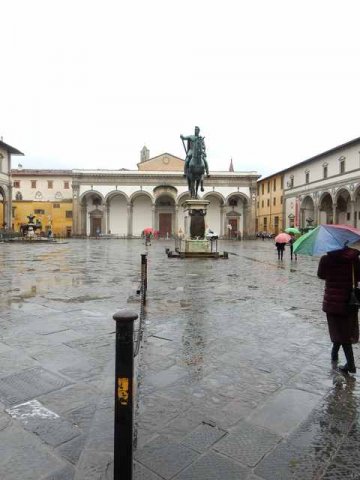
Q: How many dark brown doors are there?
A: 3